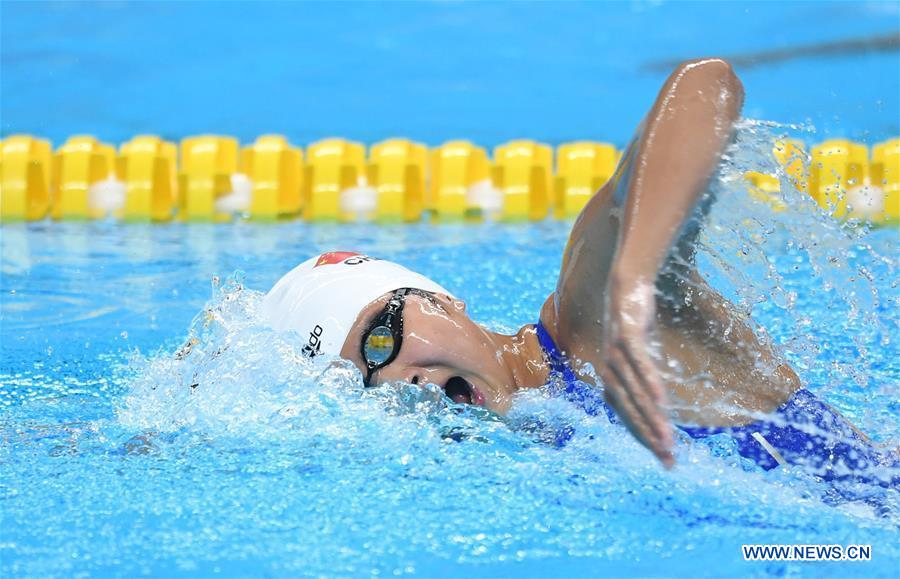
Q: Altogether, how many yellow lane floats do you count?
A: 13